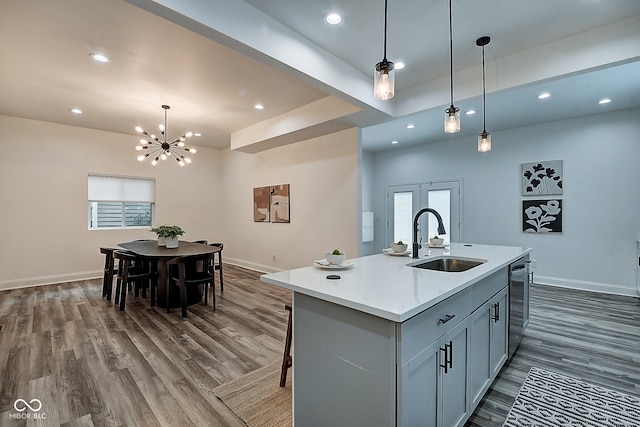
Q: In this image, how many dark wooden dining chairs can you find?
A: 6